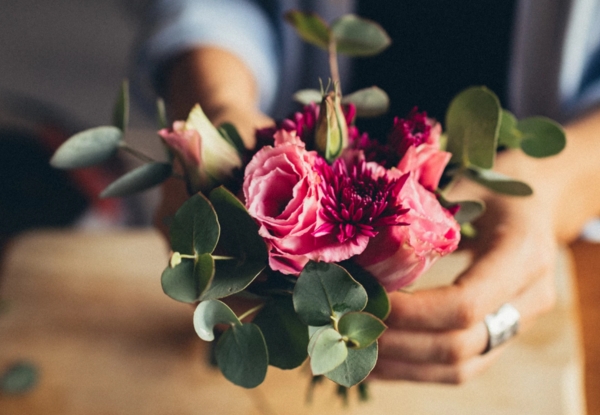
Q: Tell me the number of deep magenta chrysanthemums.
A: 3